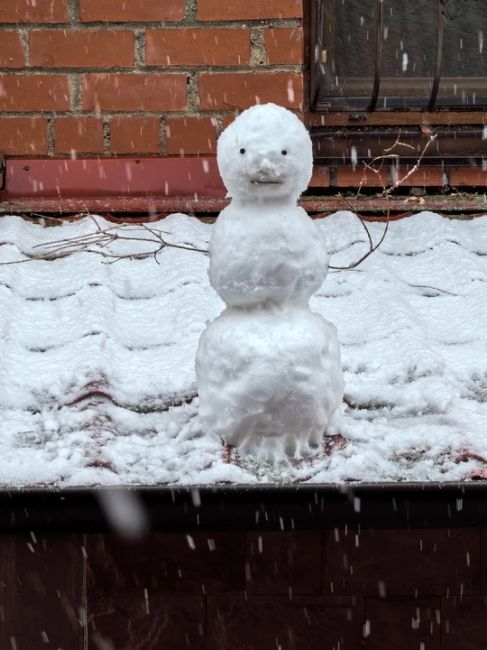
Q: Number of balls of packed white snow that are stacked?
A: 3